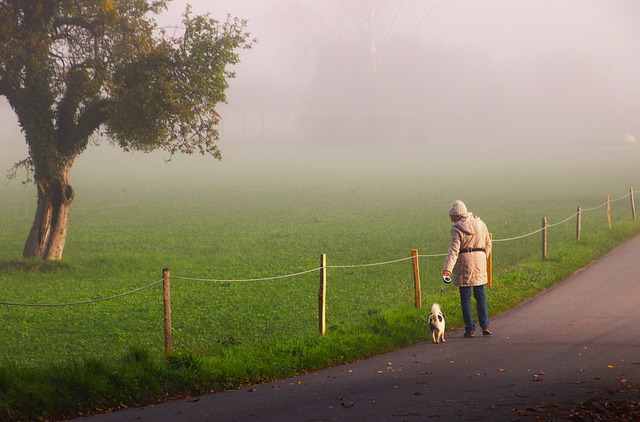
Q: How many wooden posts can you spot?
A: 8